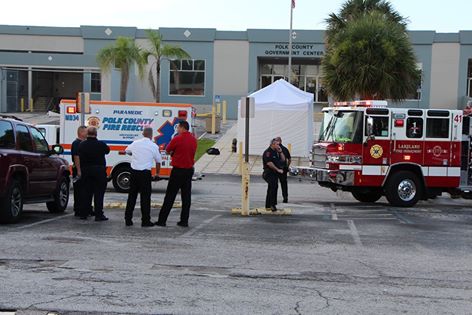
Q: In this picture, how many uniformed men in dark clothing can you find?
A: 4